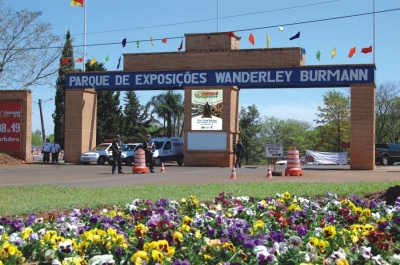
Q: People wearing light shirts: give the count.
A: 2